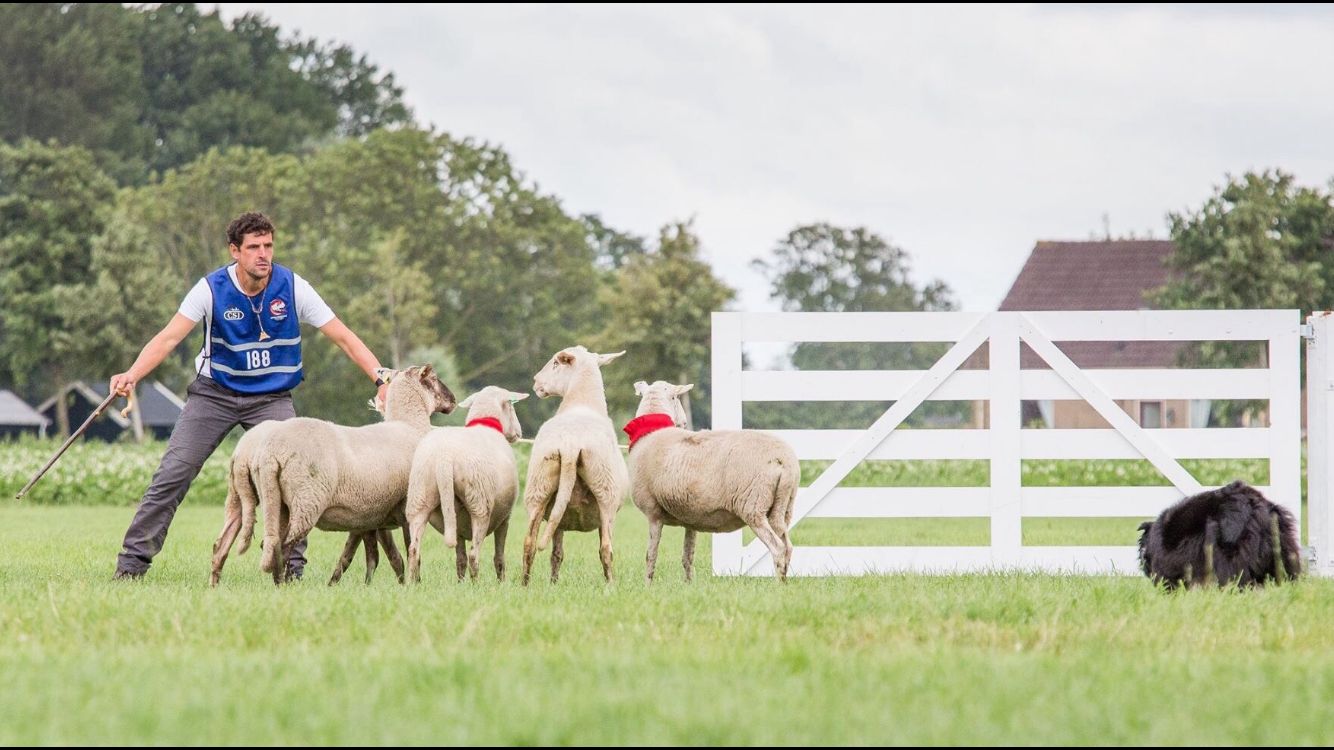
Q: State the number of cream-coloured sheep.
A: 5